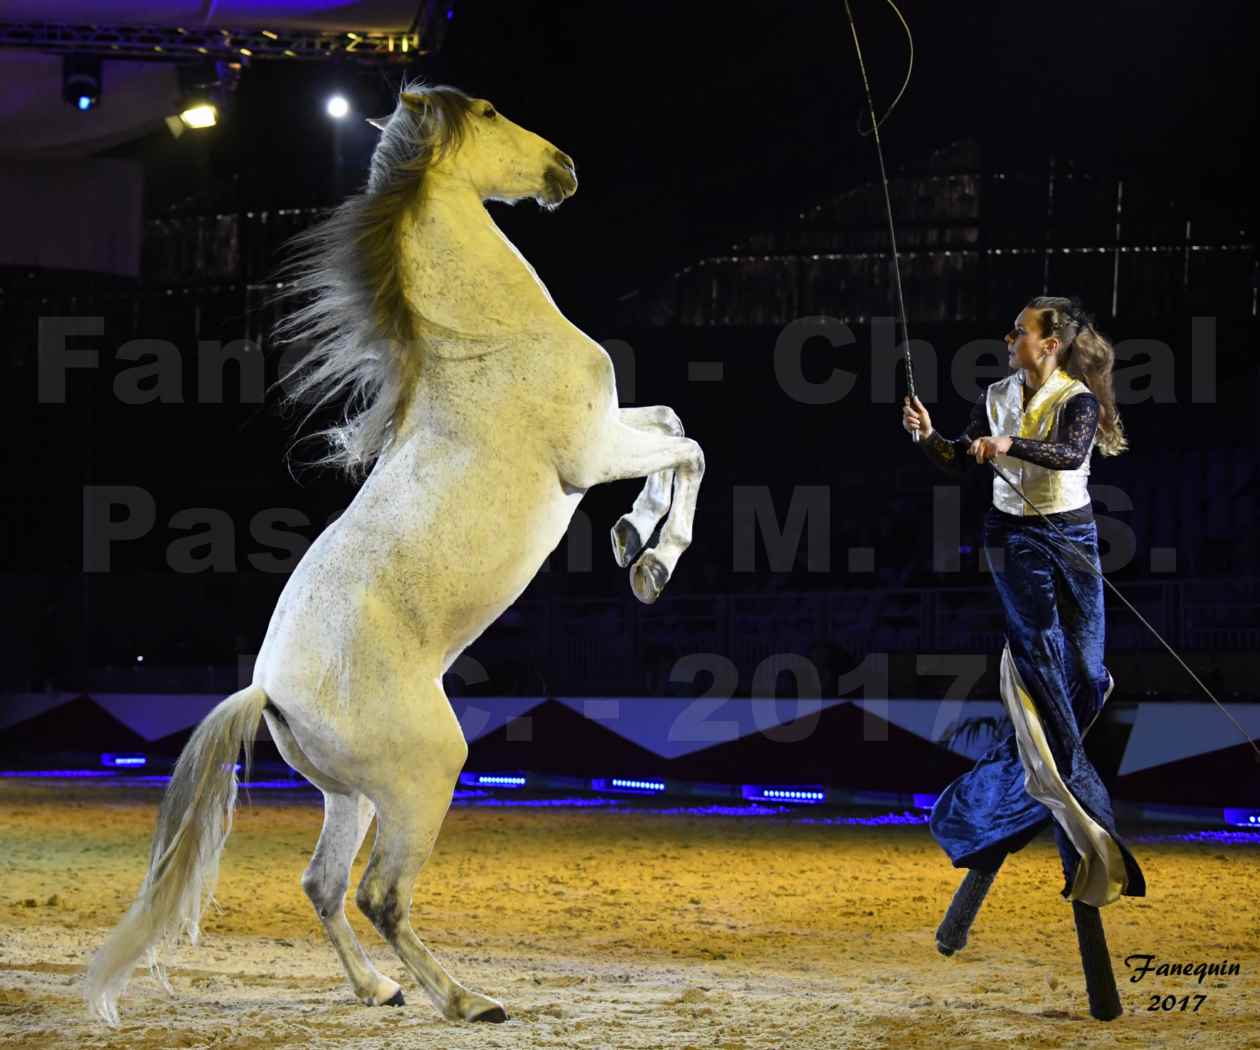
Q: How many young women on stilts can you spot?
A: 1